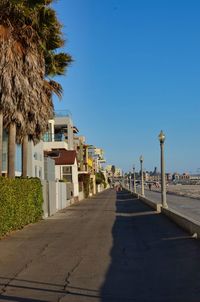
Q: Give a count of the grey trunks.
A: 3